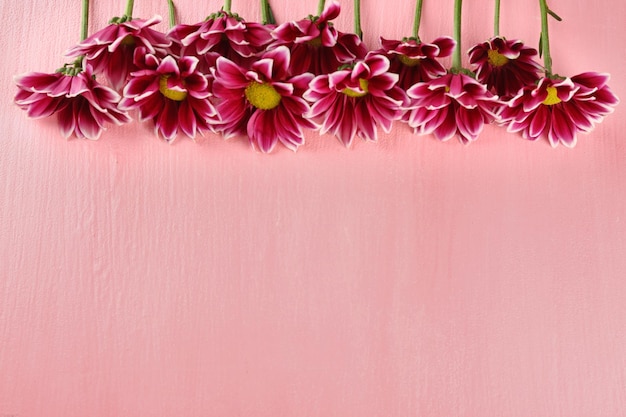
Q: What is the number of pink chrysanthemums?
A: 11